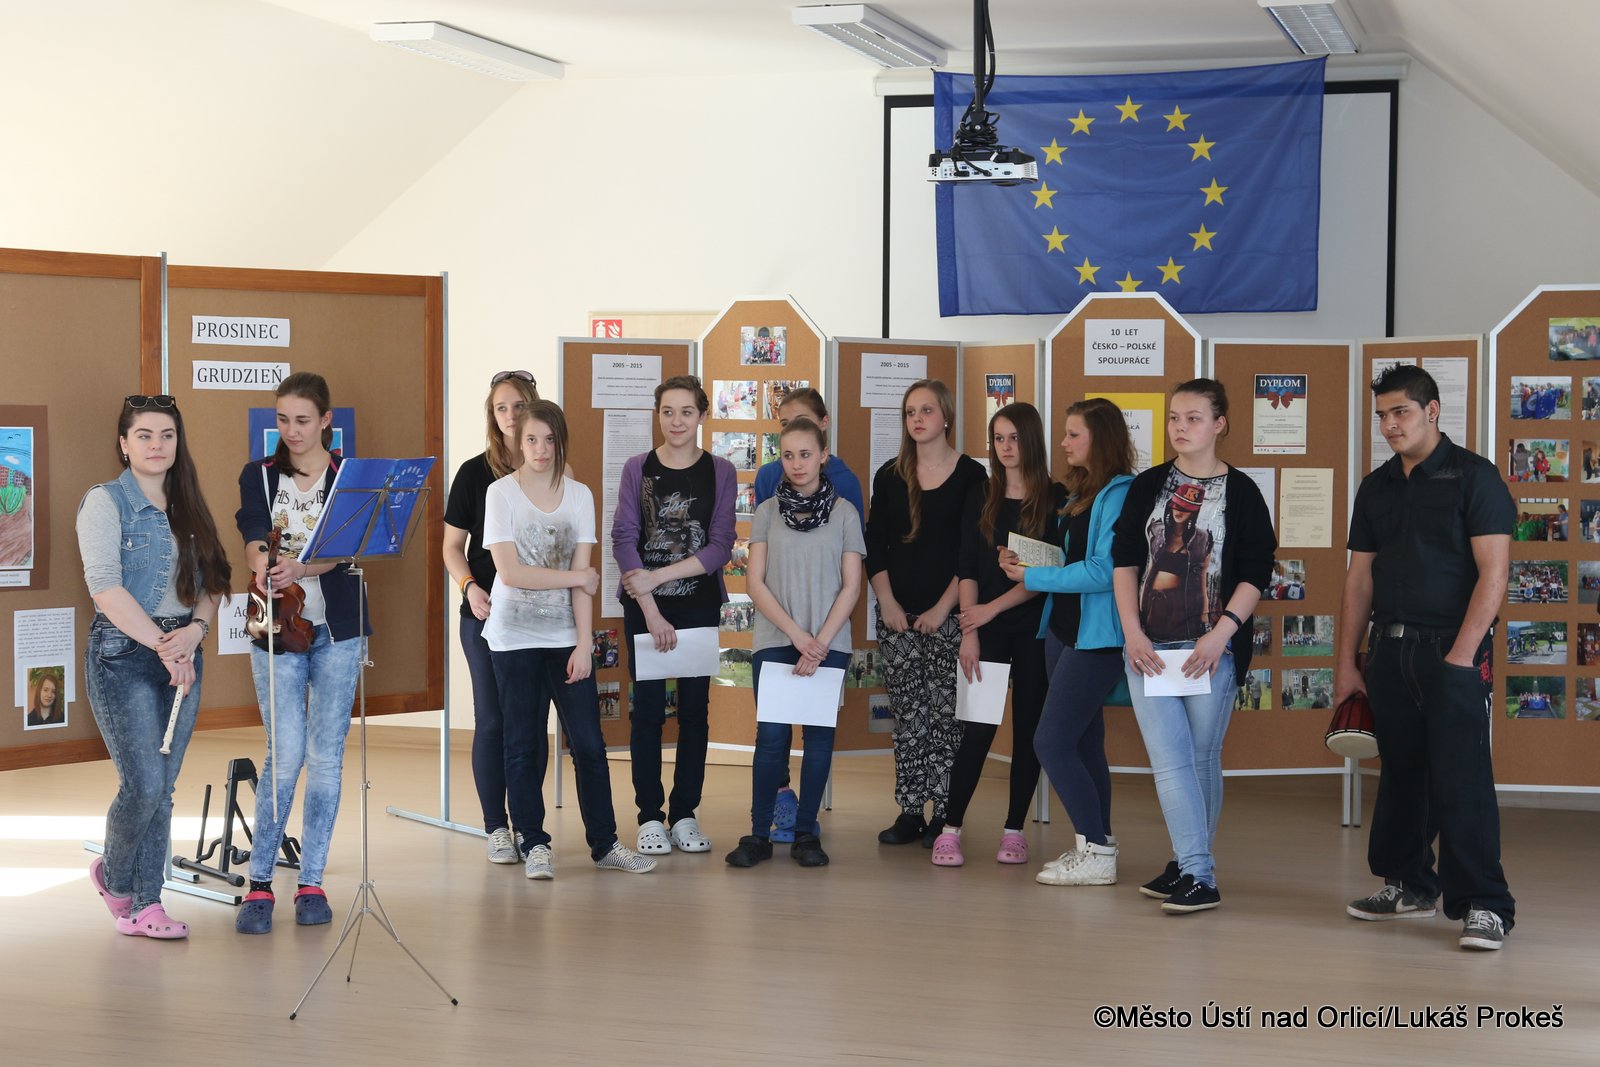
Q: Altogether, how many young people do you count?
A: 12